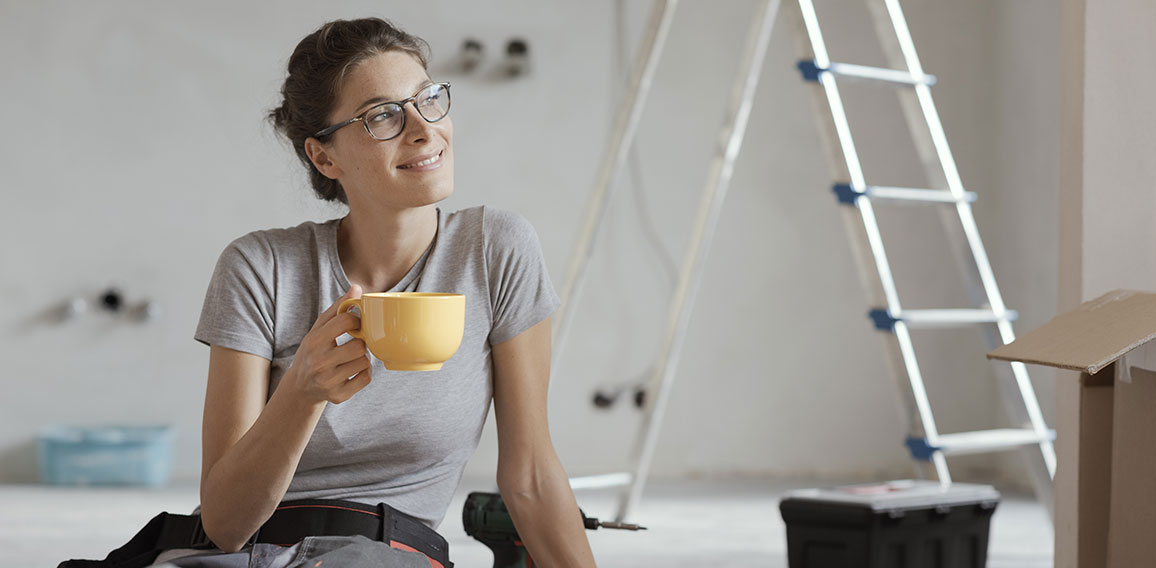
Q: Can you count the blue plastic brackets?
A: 4